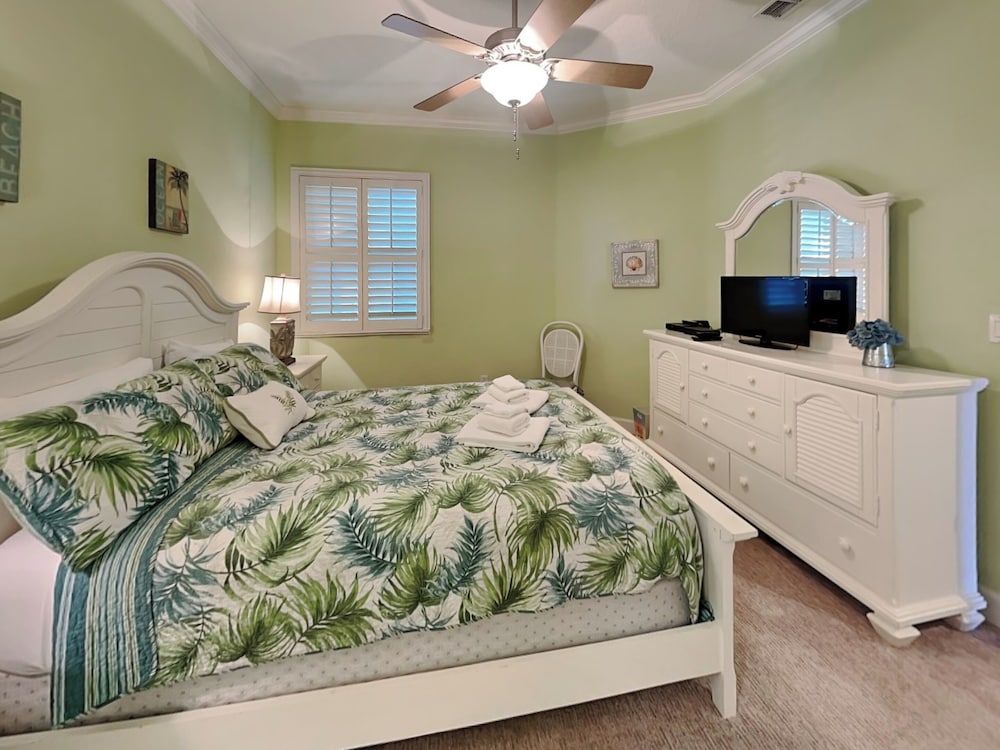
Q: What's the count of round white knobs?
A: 12